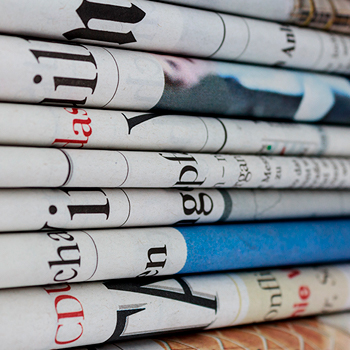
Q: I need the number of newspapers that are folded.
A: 9